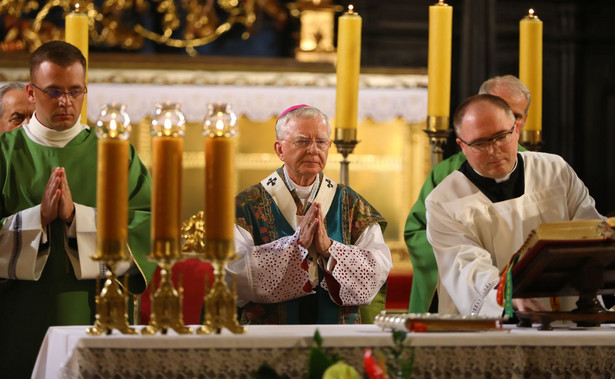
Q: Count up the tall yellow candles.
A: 4